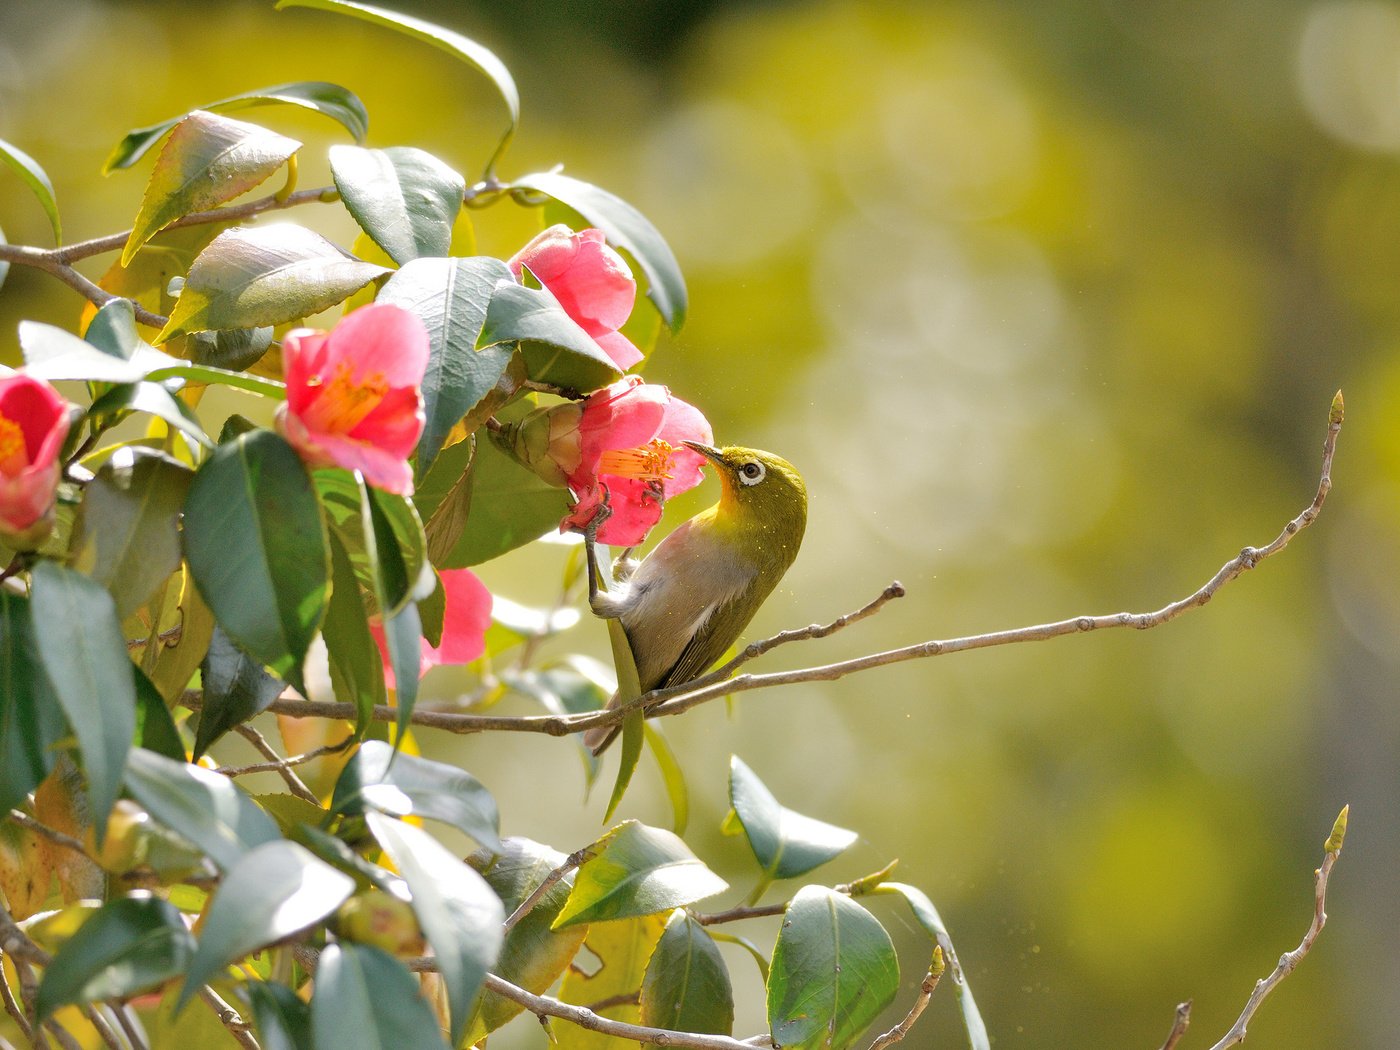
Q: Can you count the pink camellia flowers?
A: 5